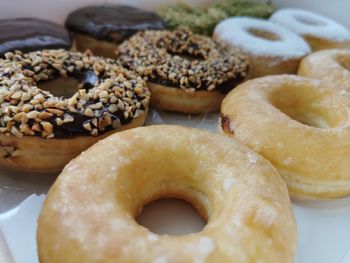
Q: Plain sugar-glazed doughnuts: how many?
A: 3